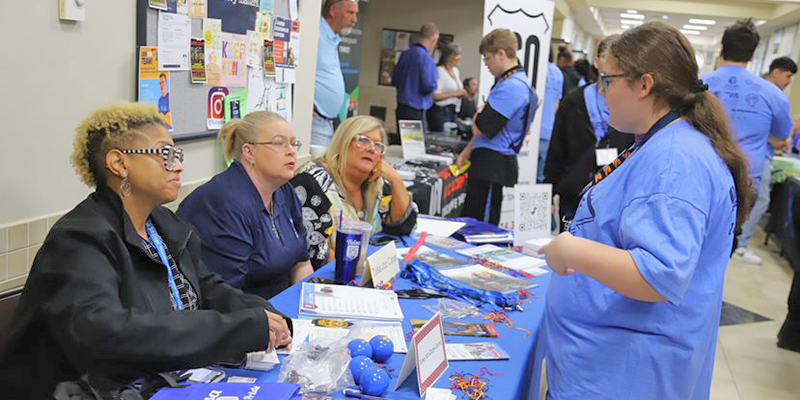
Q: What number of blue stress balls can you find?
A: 4